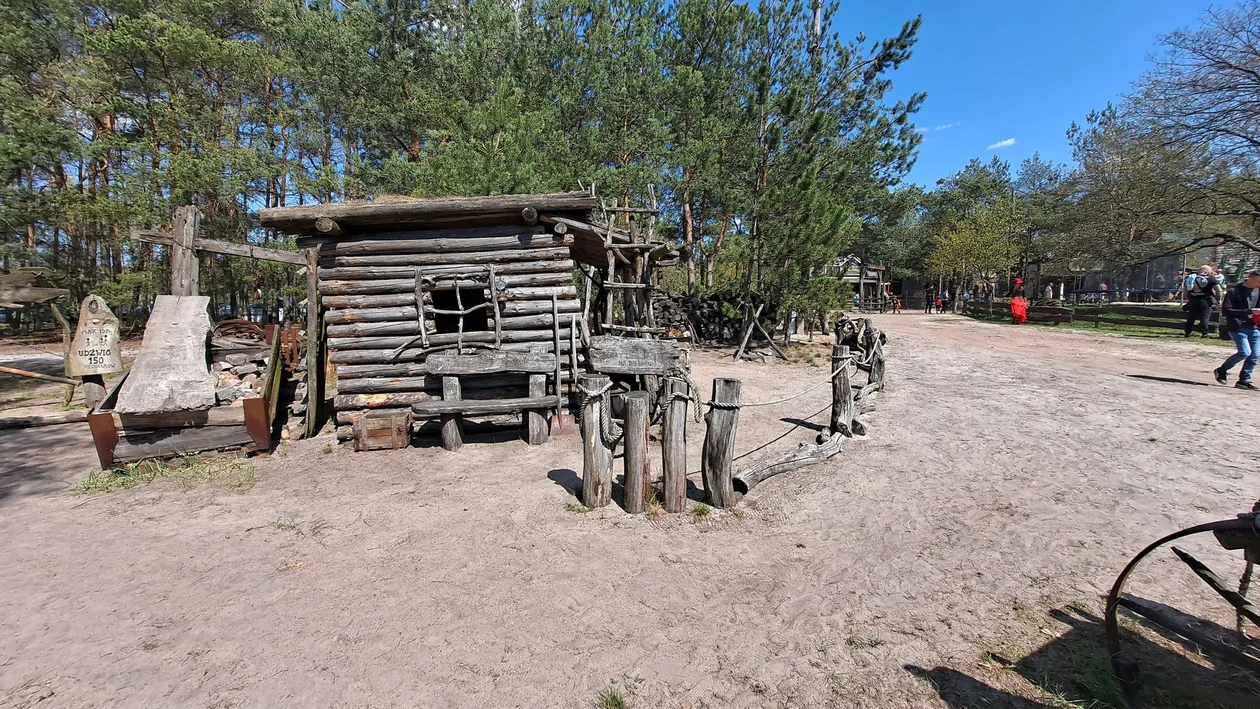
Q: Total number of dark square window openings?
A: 1